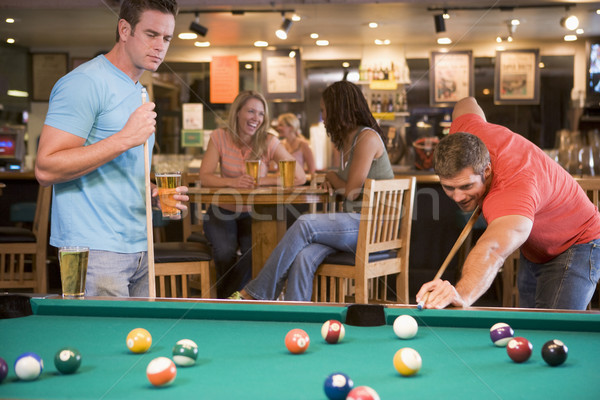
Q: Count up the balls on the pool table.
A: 15